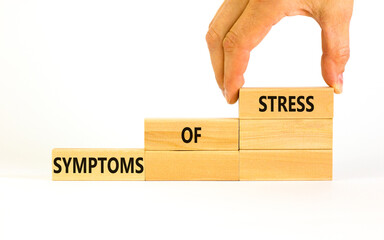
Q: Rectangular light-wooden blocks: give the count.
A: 6